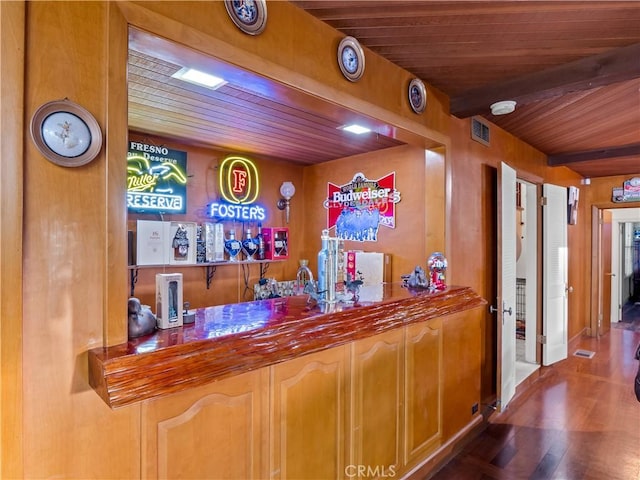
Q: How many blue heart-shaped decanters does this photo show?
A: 2